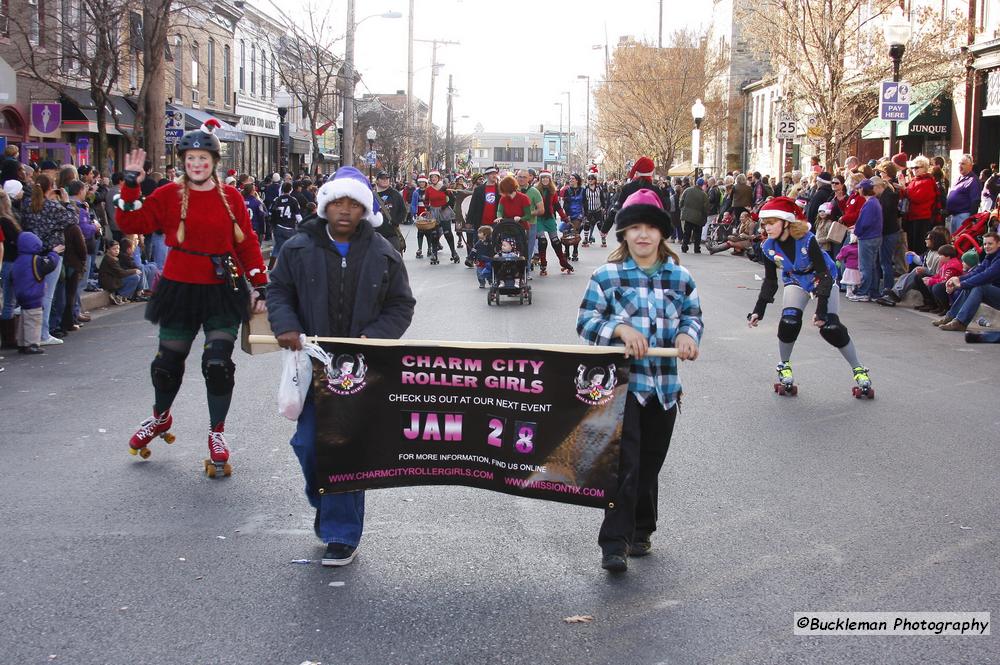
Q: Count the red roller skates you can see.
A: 2